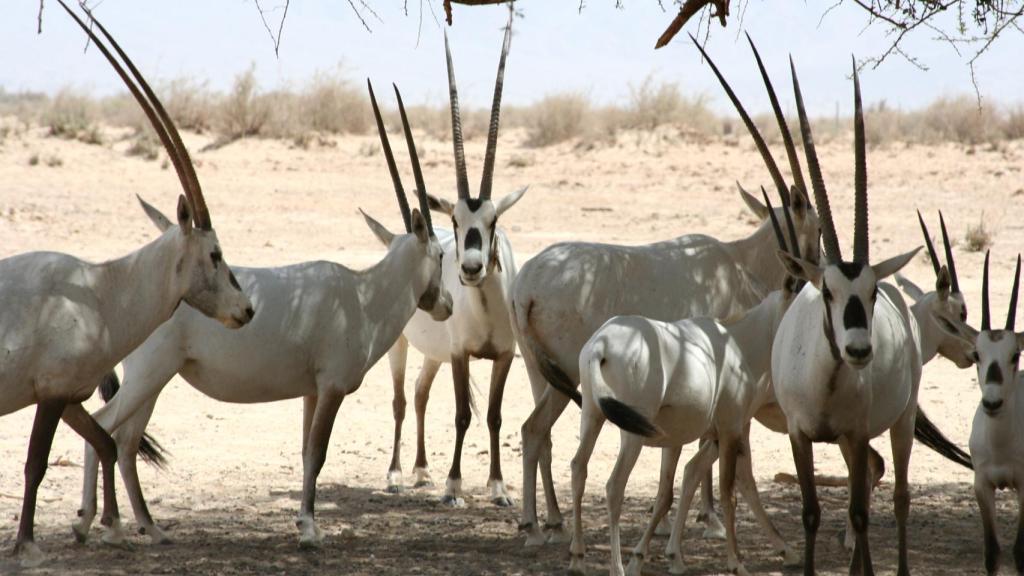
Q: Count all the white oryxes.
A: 8